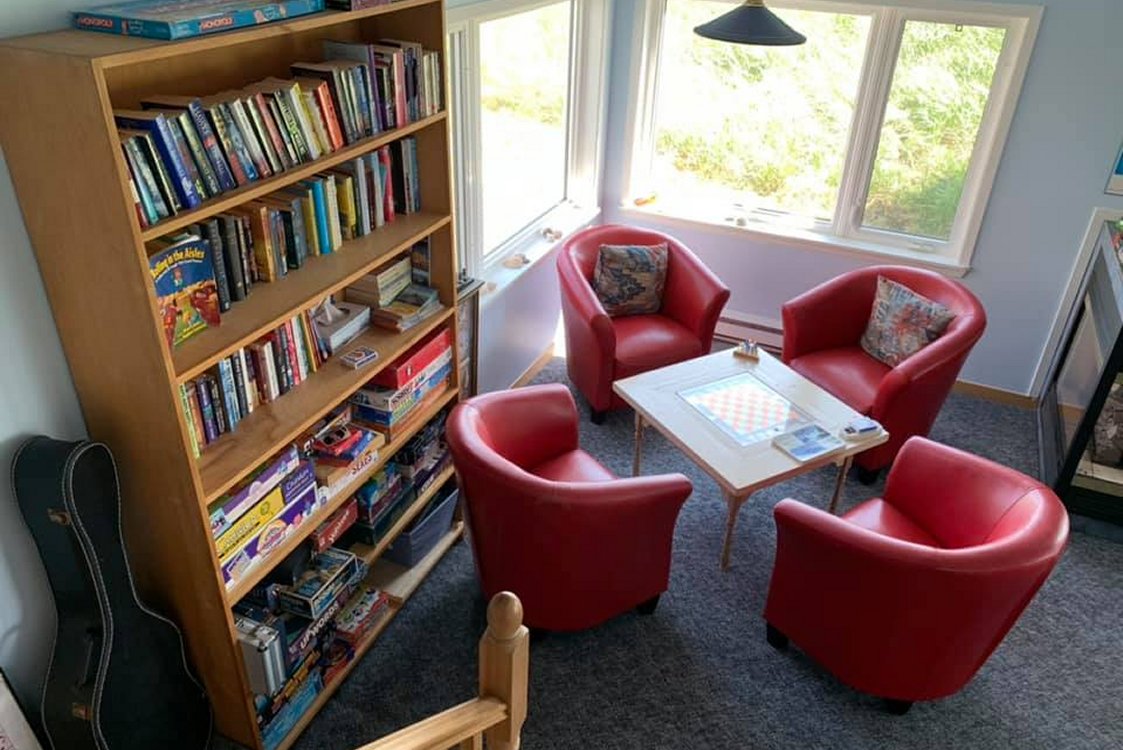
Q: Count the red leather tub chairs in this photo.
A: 4